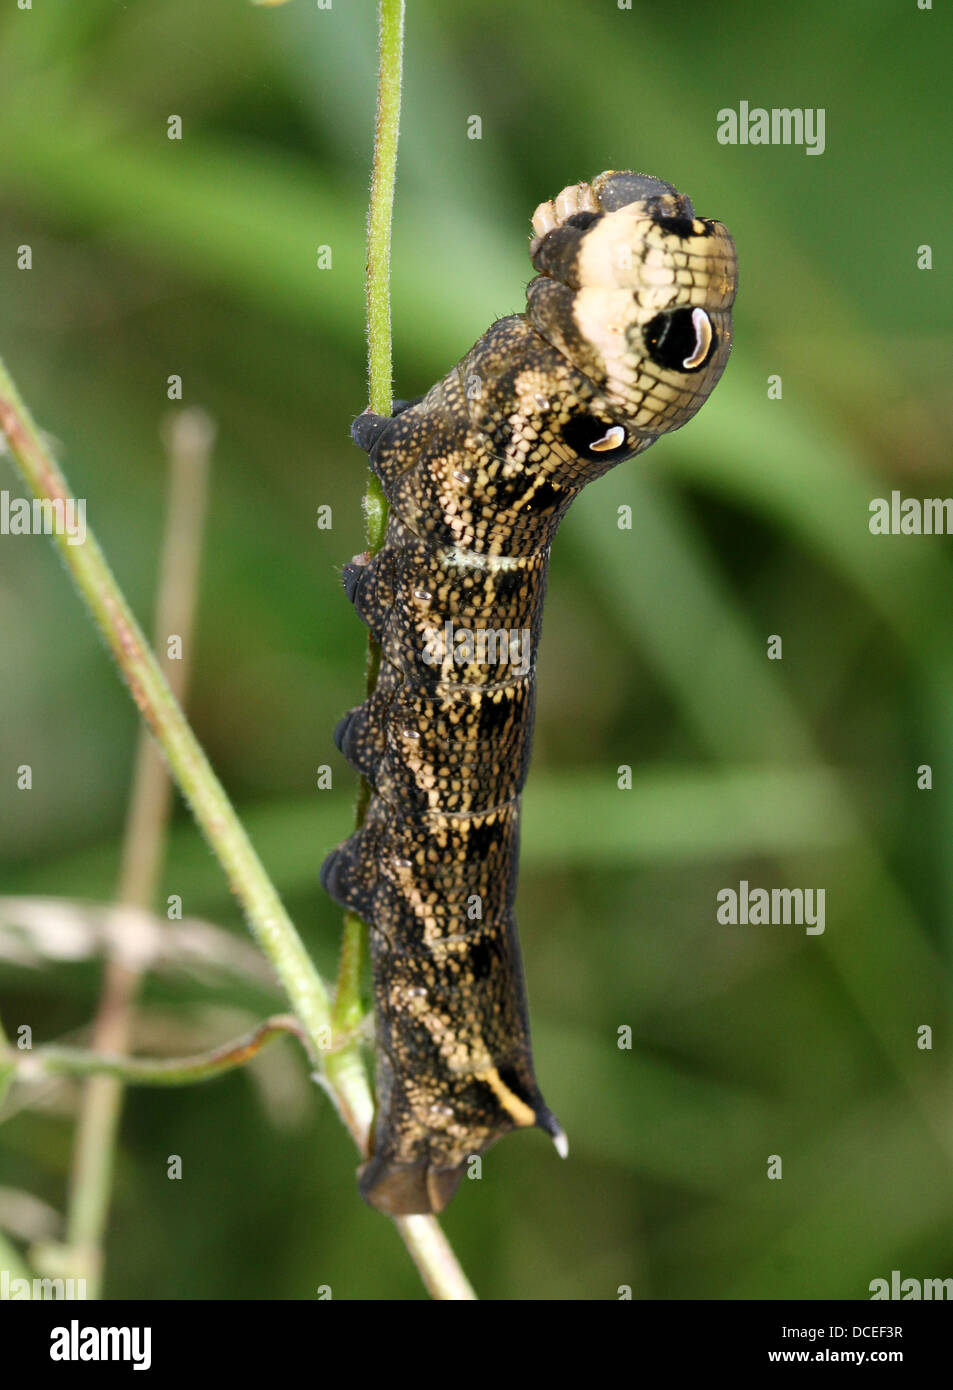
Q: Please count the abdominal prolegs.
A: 4